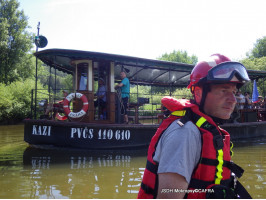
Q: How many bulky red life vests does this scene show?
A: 1